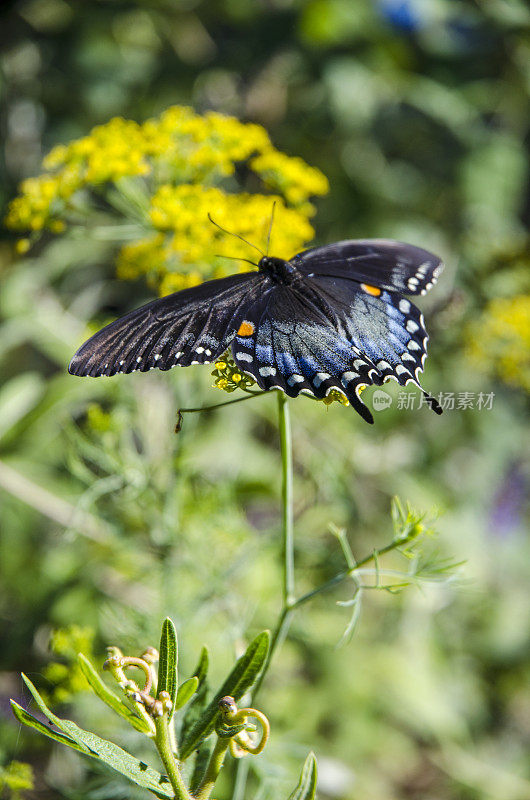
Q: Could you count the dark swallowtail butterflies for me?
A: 1